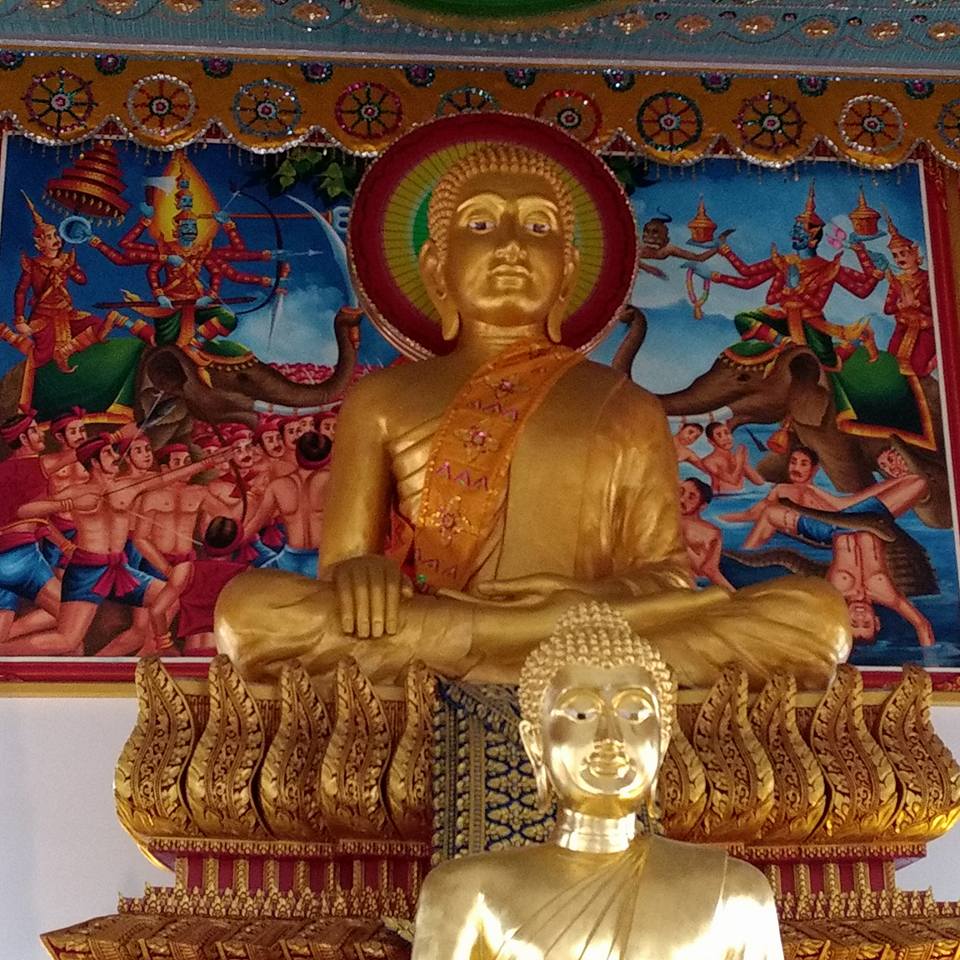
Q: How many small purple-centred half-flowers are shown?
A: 10